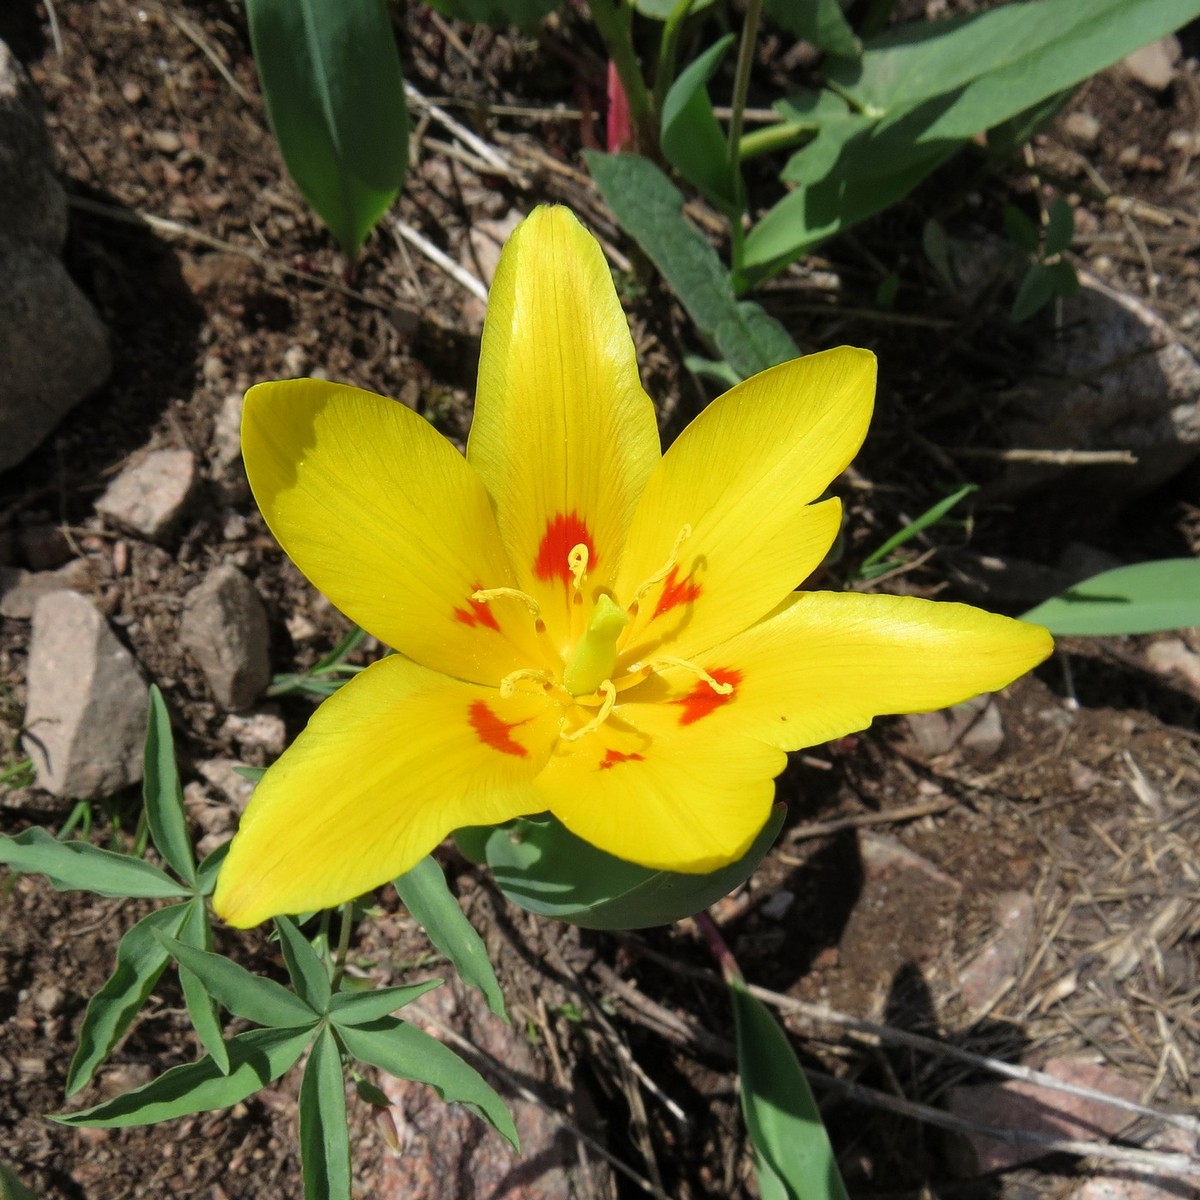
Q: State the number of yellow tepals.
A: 6